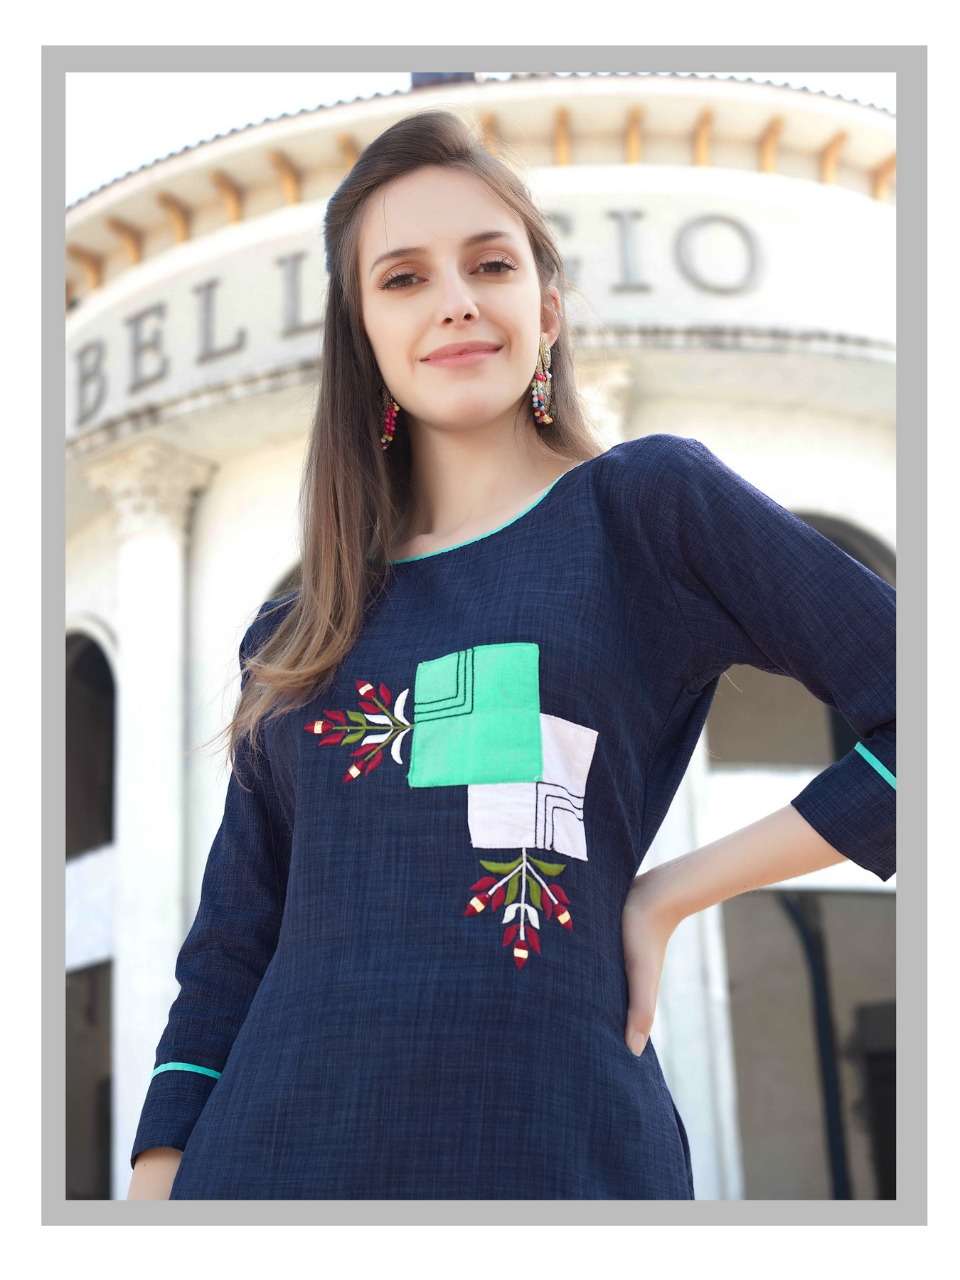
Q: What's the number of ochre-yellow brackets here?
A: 13